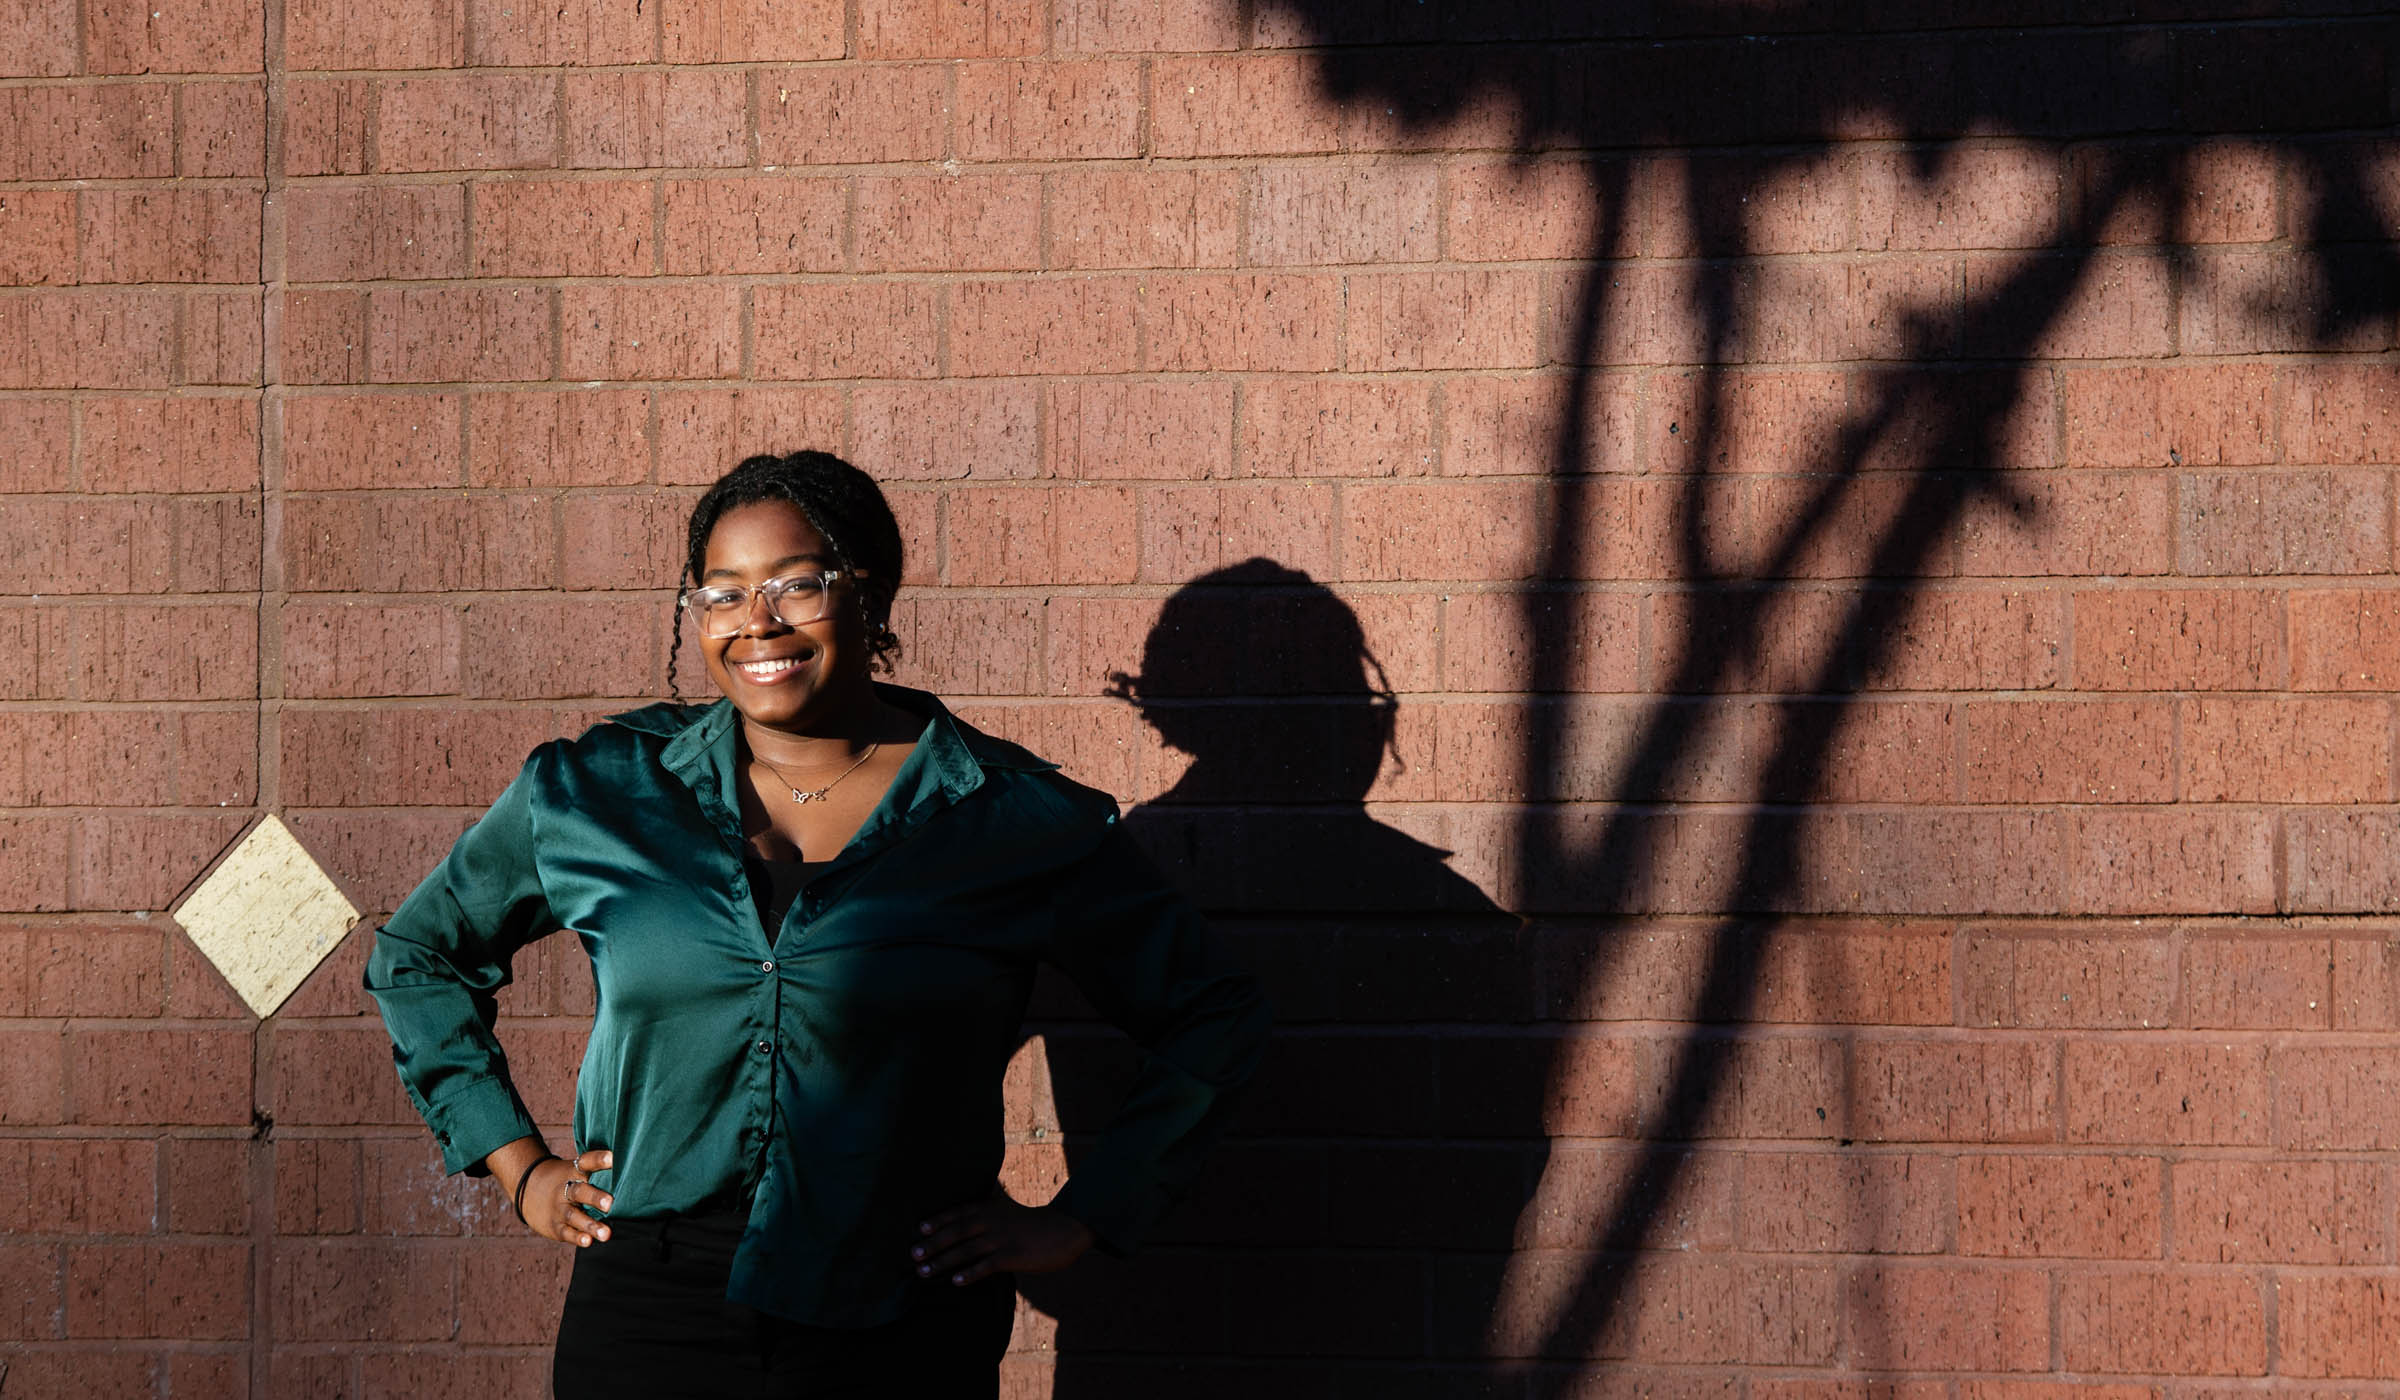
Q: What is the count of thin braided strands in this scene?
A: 2